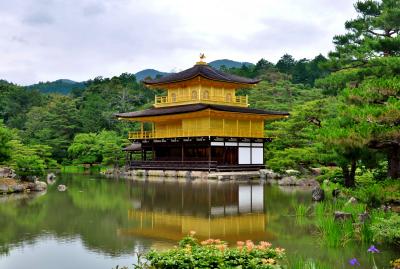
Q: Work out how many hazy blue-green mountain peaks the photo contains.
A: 3